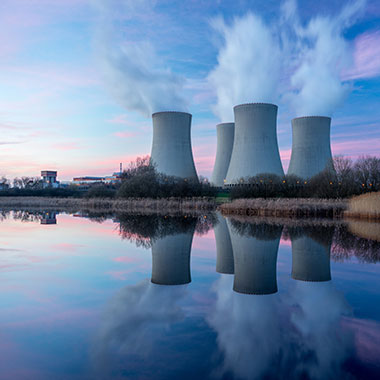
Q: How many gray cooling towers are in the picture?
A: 4